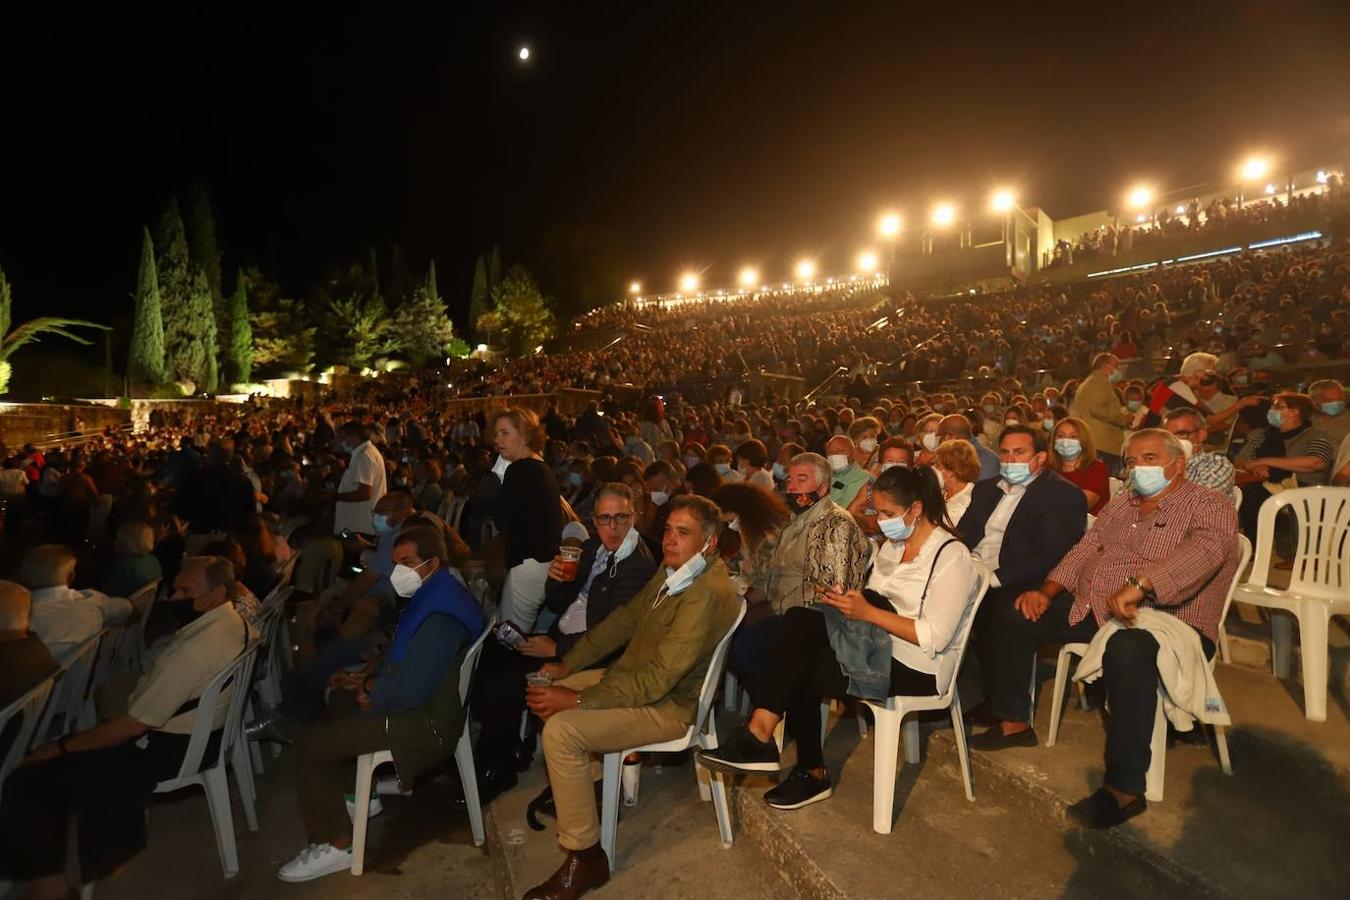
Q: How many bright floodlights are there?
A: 10